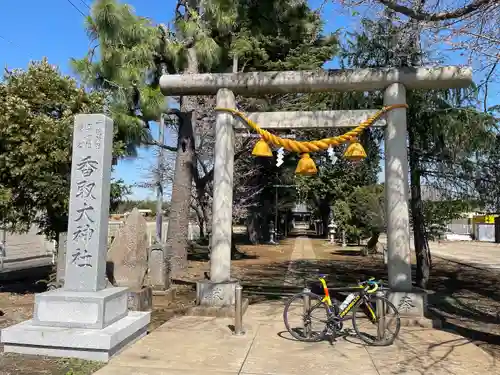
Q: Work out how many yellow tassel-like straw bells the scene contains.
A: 3